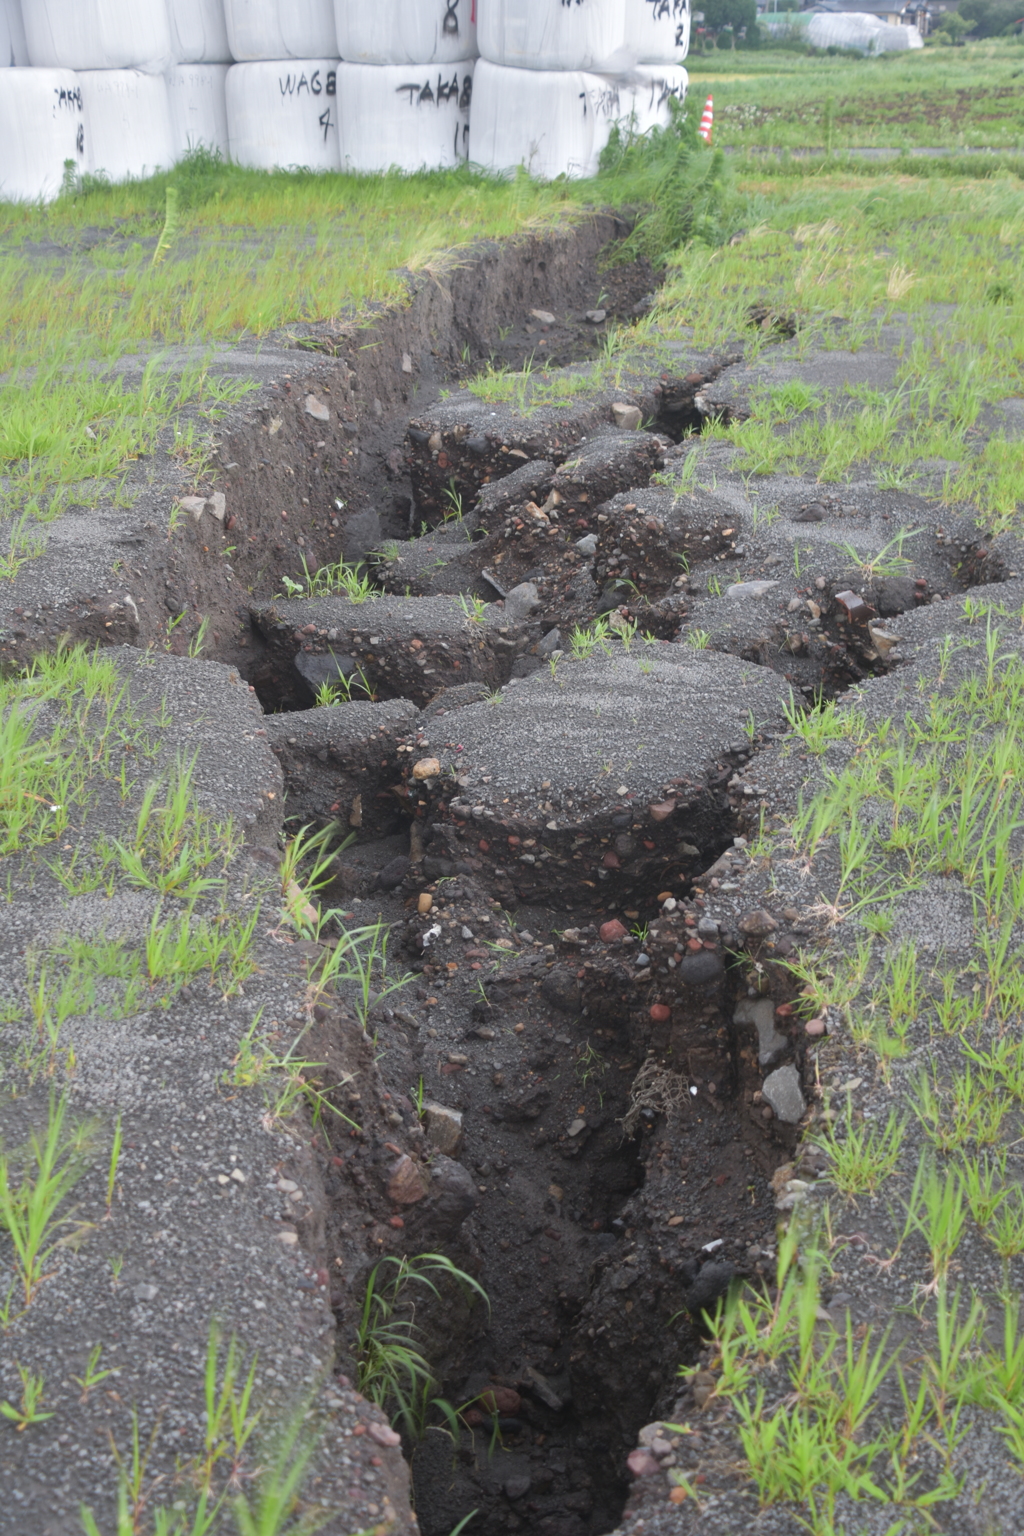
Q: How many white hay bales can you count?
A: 14